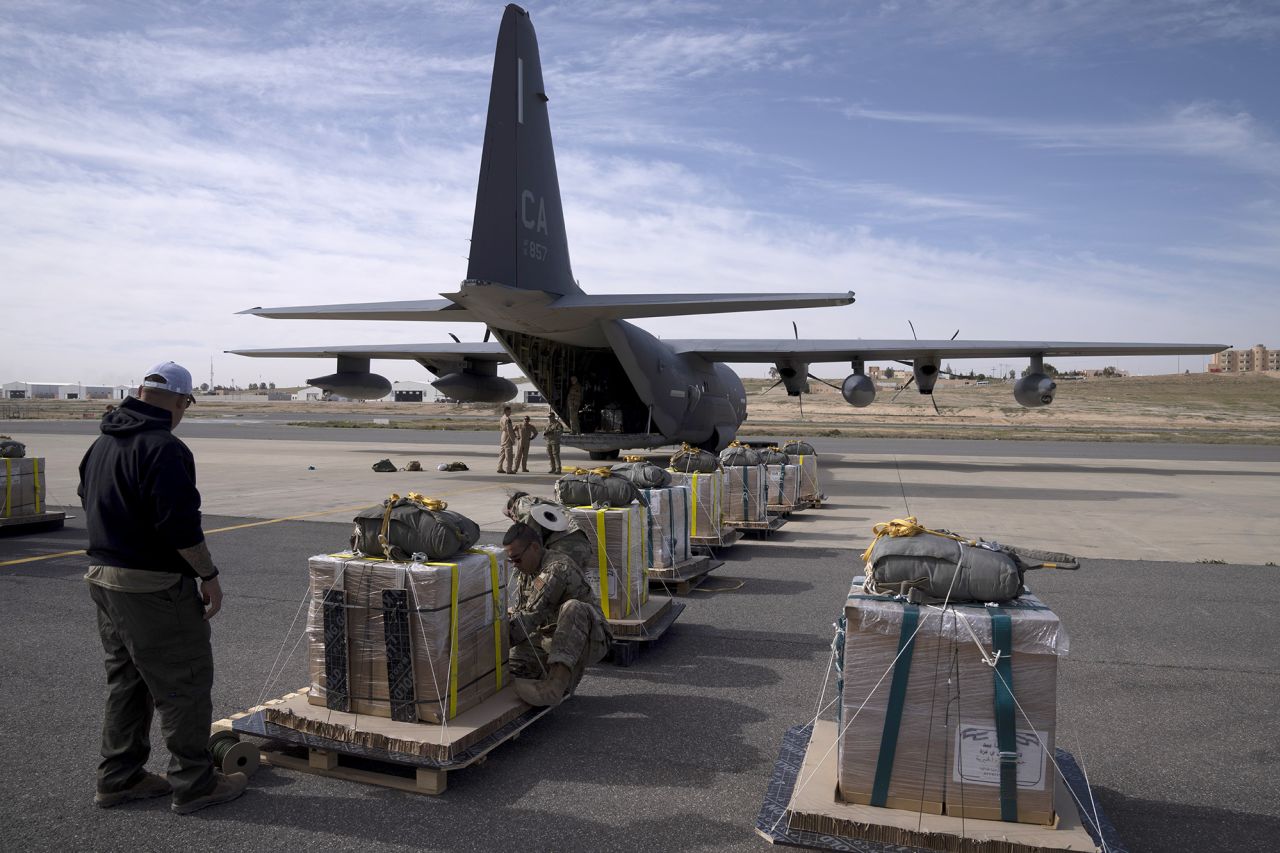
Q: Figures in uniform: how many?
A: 6